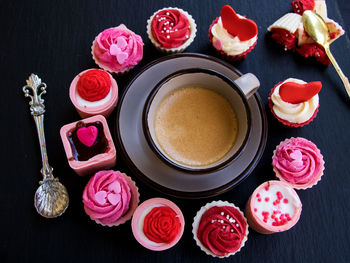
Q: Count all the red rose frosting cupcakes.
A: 2